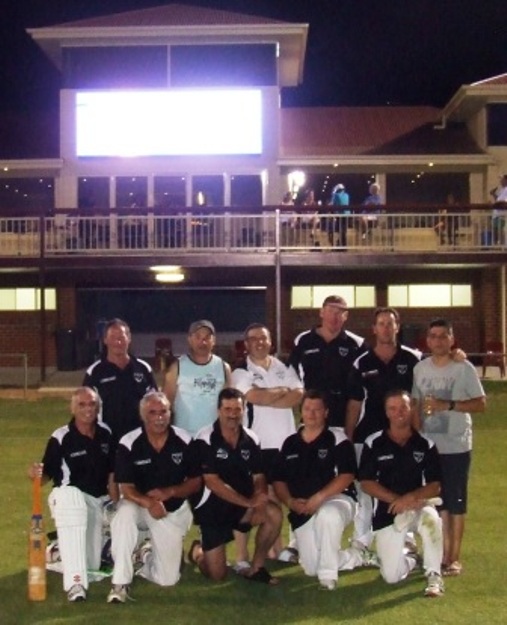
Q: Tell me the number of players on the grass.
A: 11